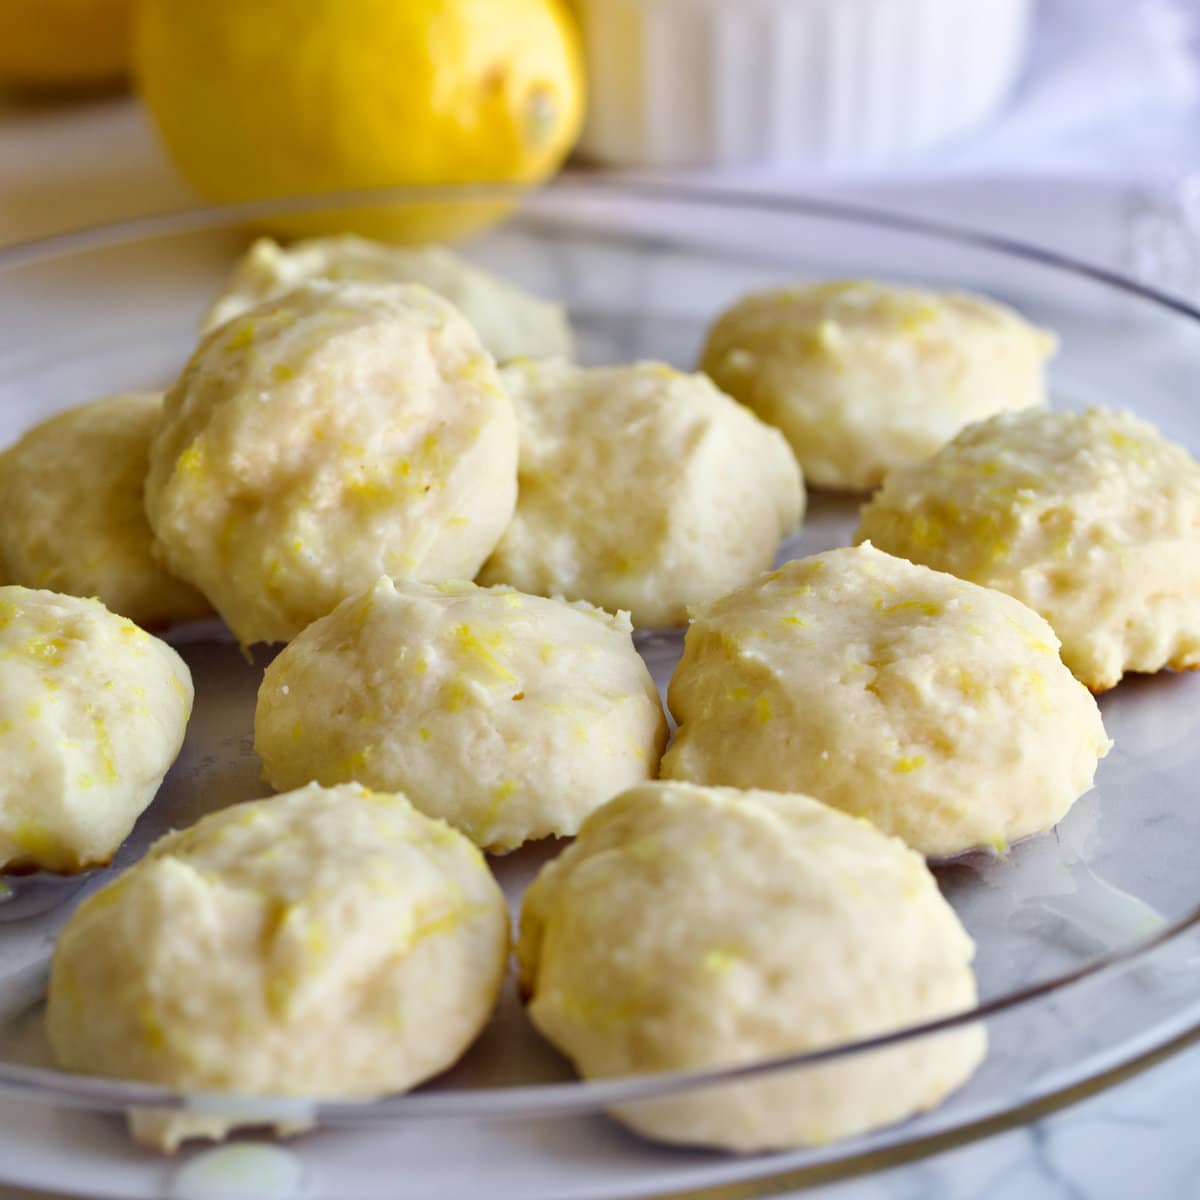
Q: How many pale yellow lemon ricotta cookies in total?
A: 11